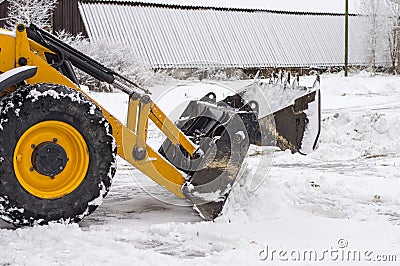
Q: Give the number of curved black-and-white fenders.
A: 1